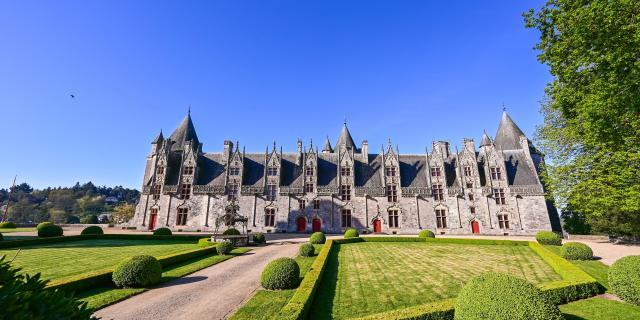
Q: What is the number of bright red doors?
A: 5